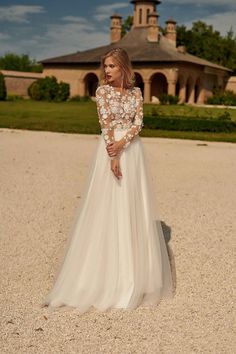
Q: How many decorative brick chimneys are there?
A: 3